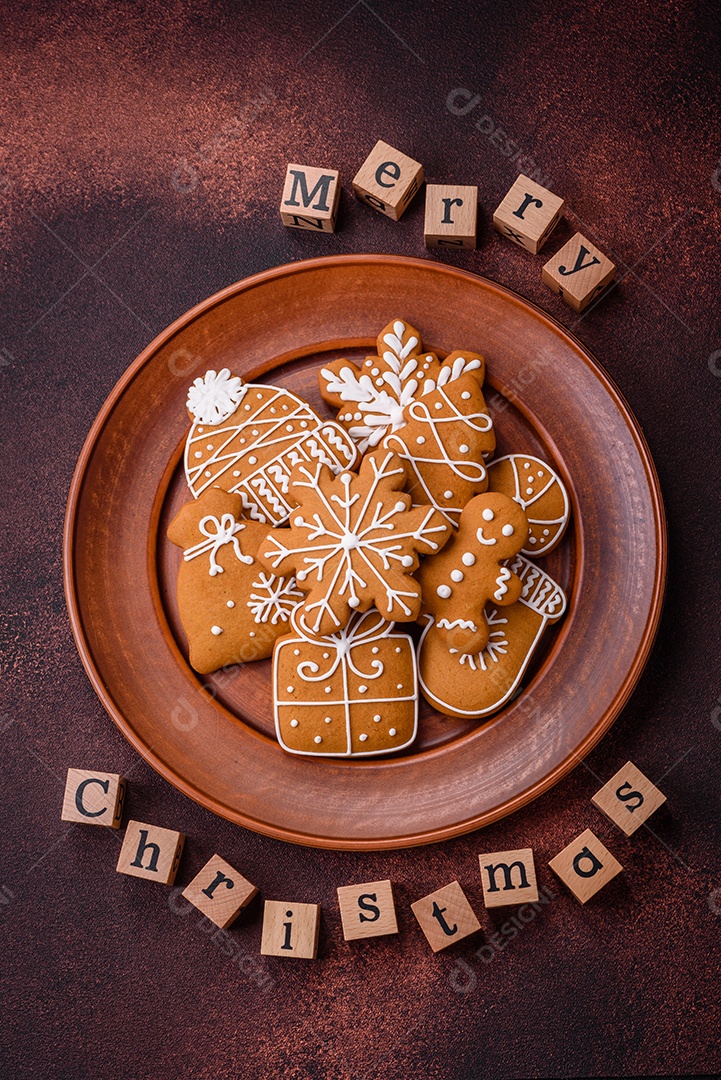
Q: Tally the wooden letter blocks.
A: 14